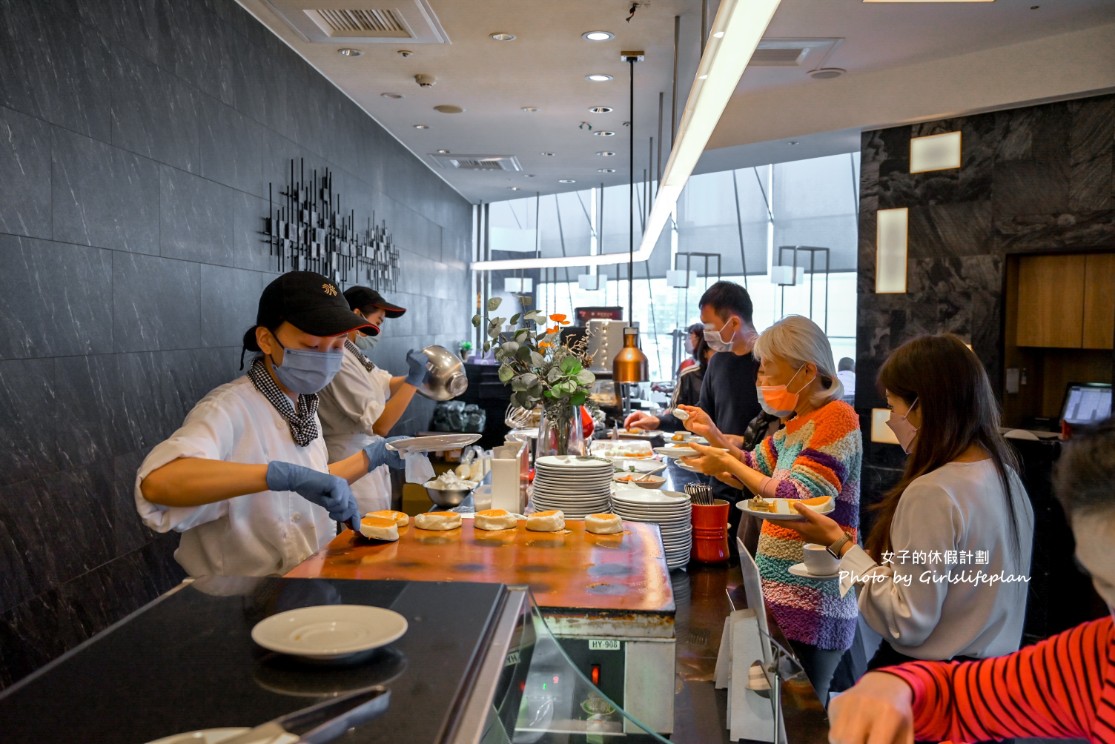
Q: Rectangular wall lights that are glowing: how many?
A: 3